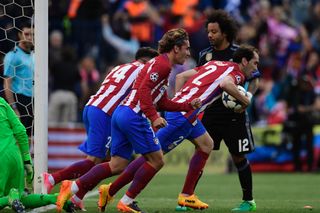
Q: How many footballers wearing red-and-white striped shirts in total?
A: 3